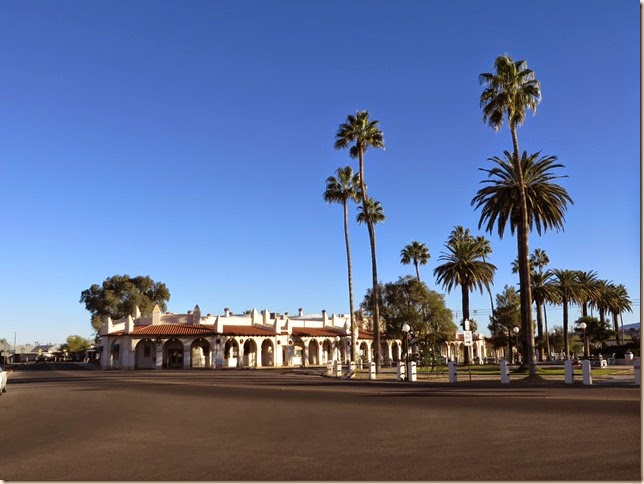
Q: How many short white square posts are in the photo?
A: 11